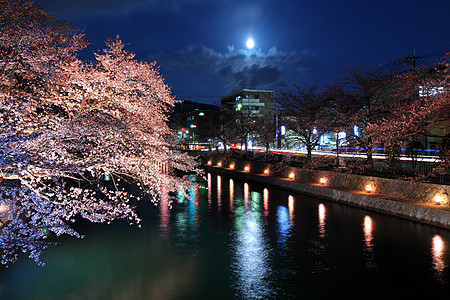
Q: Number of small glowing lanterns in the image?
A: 9